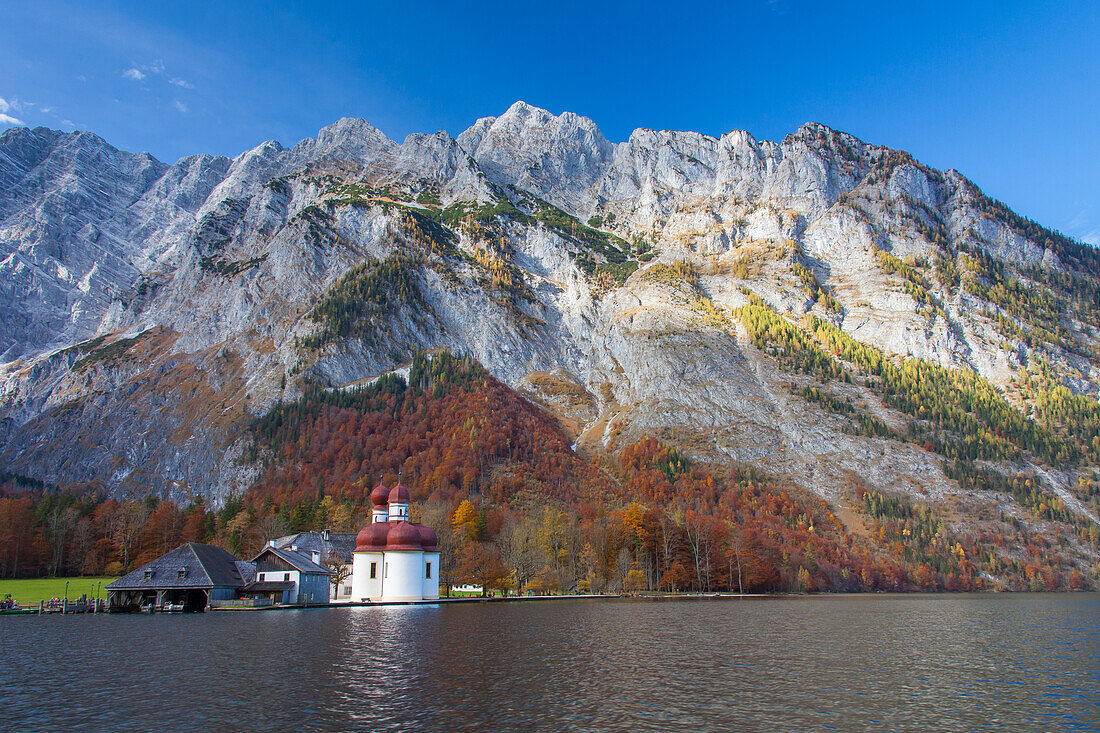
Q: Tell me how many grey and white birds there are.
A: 0